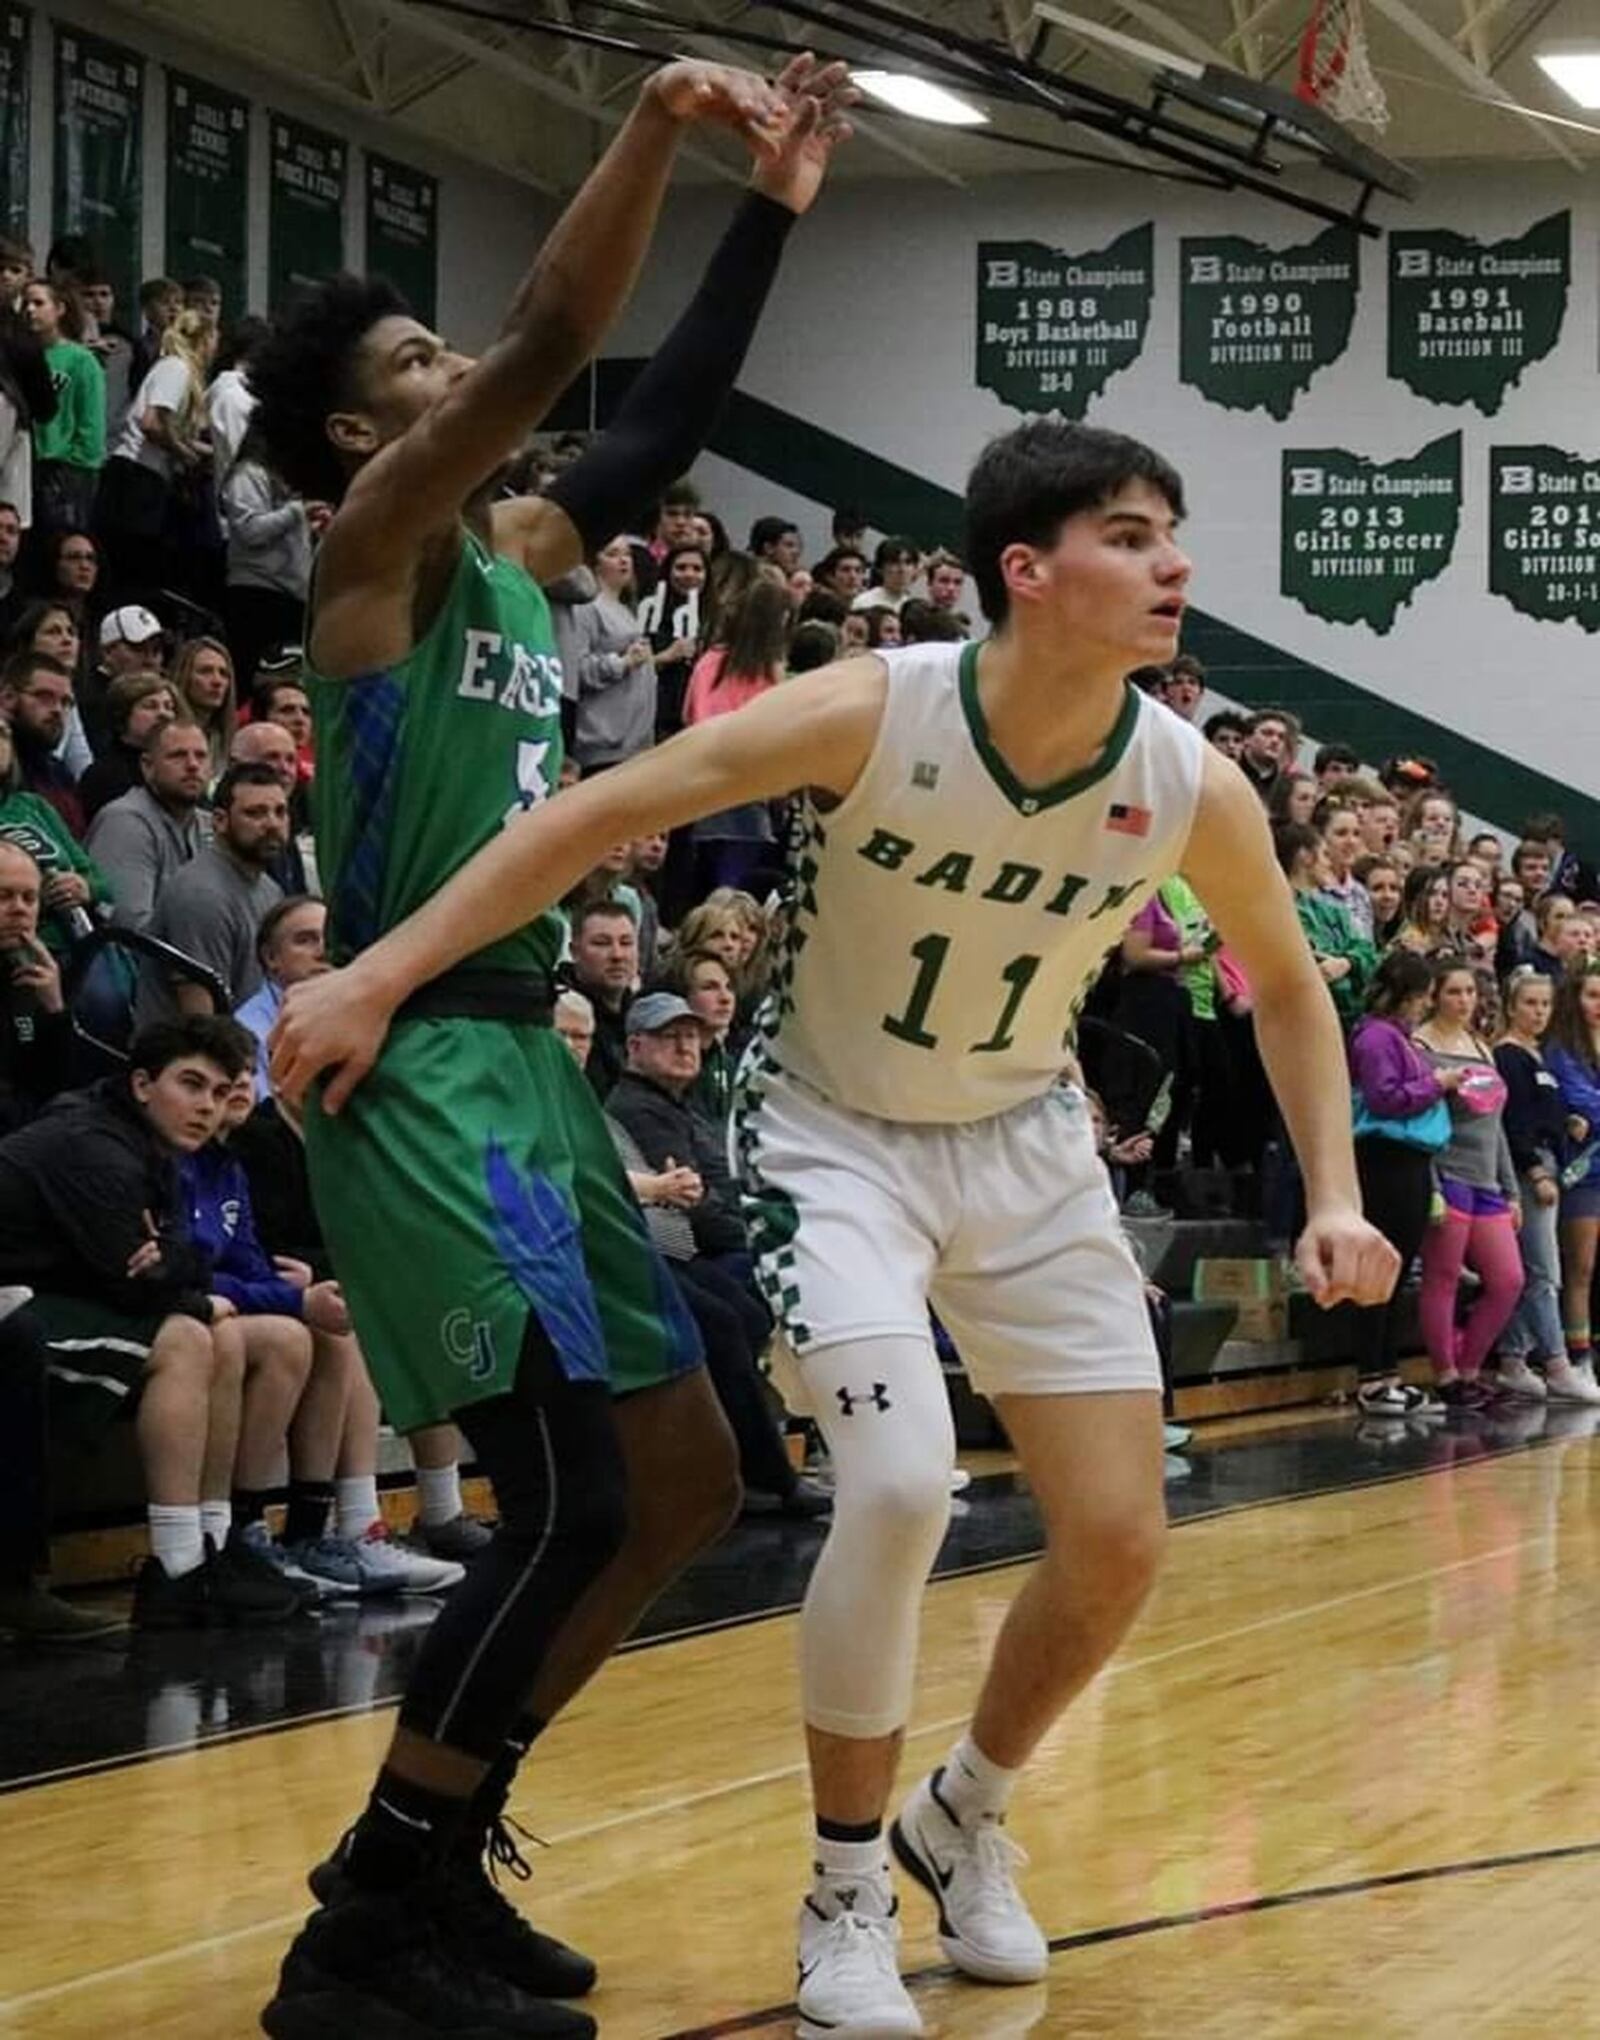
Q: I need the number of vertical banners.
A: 5